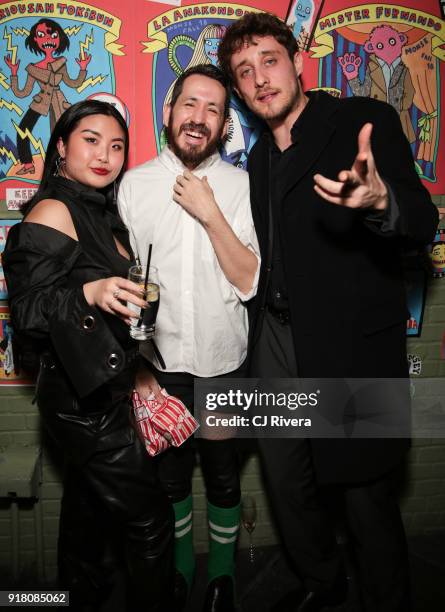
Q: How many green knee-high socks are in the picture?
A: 2